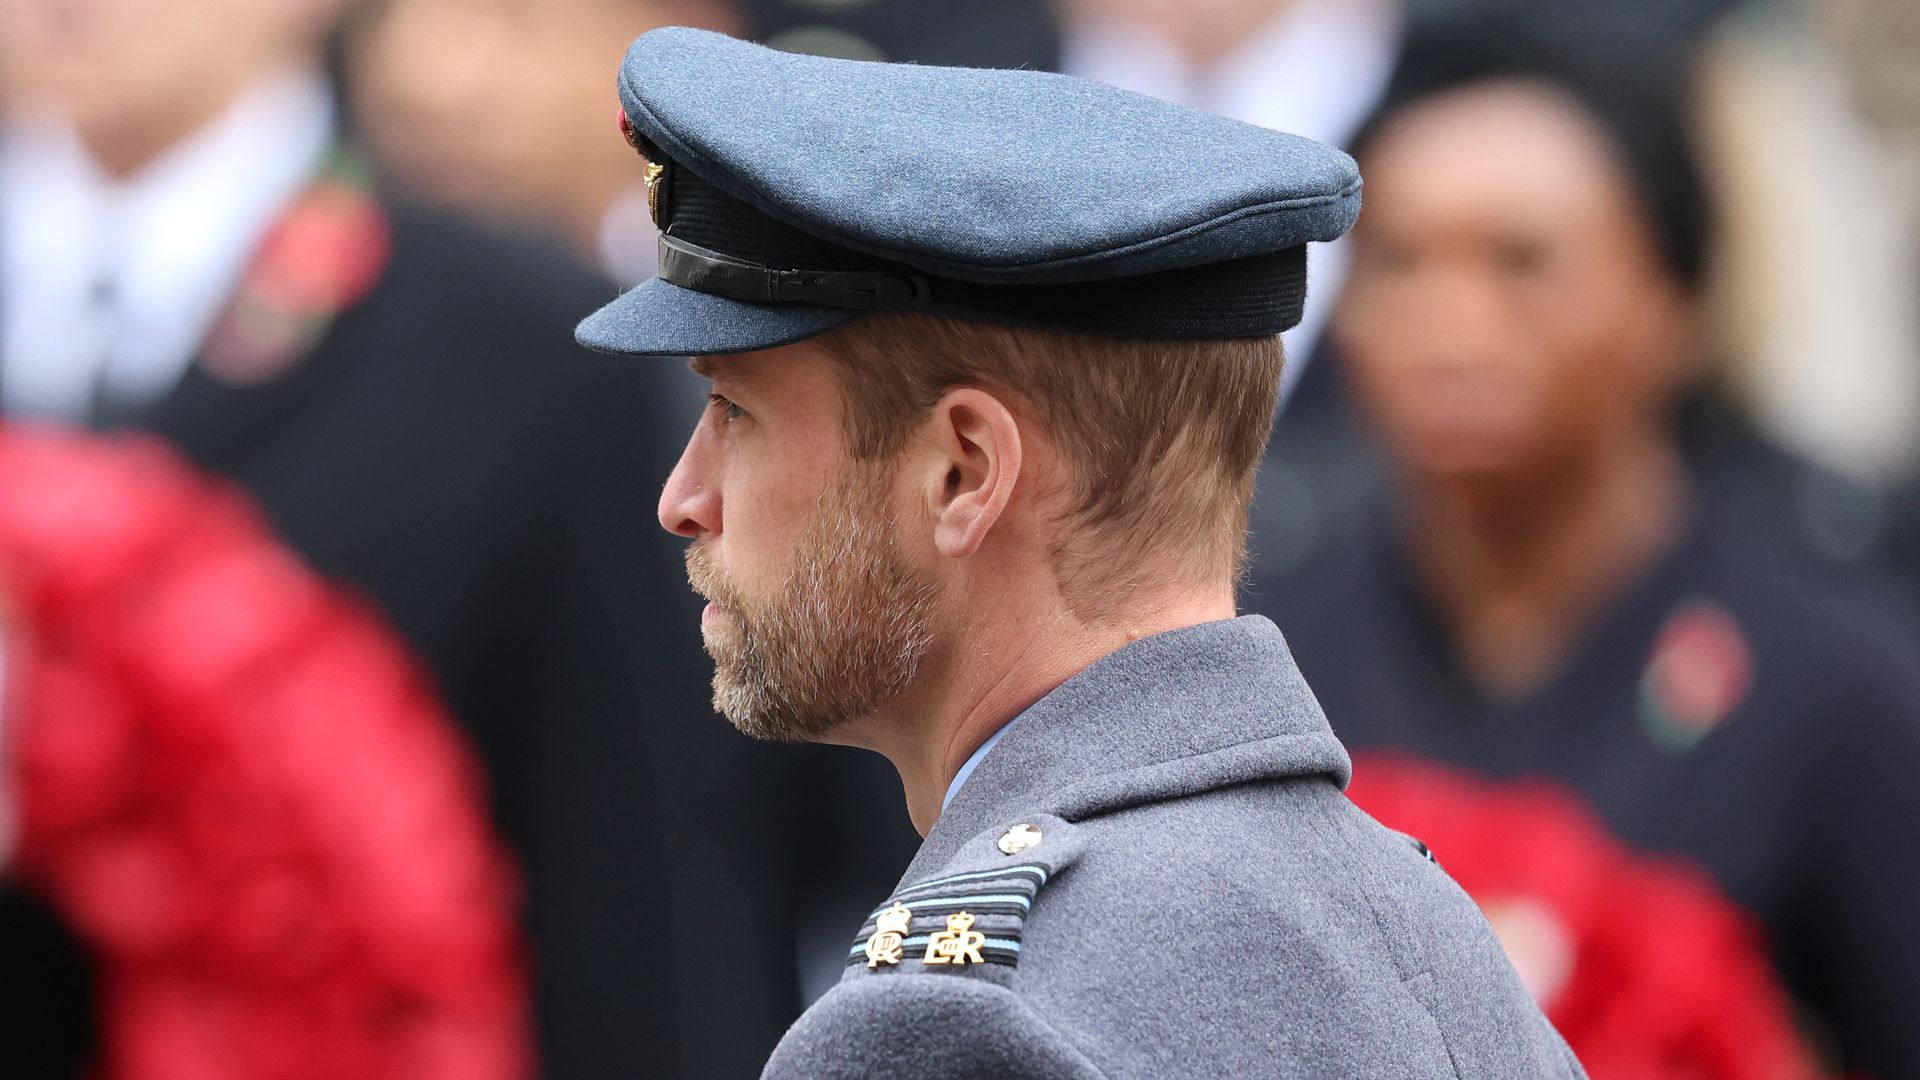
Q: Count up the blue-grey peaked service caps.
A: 1